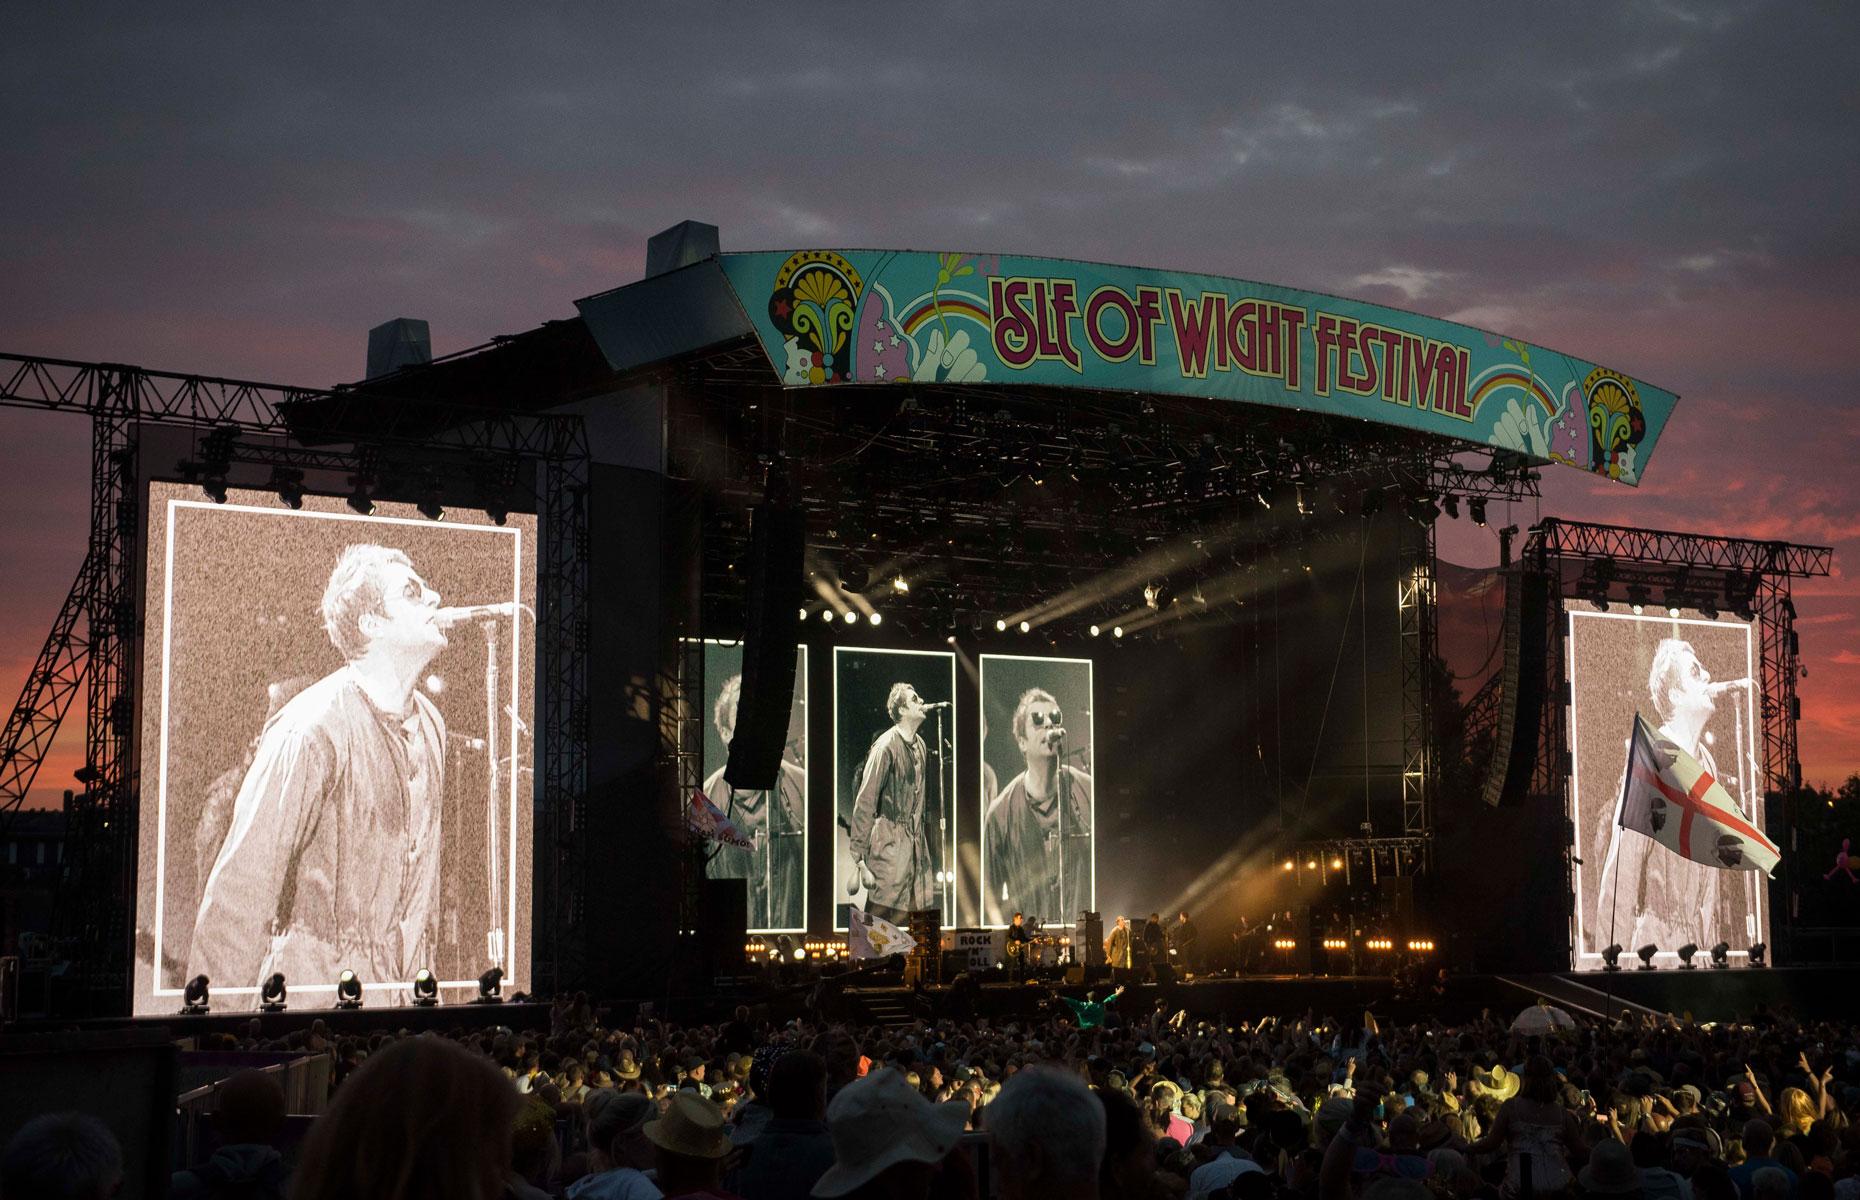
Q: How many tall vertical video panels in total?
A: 5